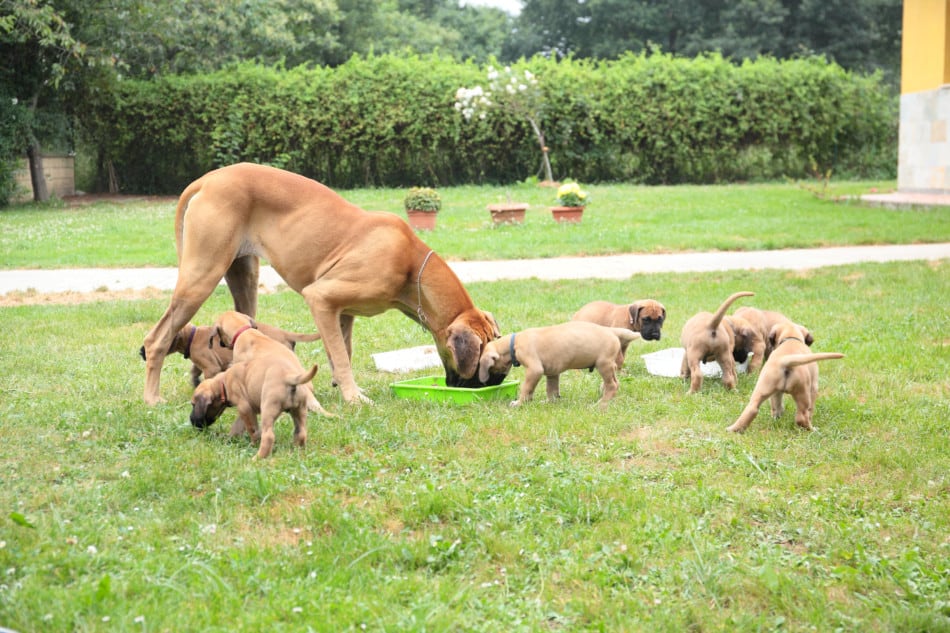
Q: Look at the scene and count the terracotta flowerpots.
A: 3